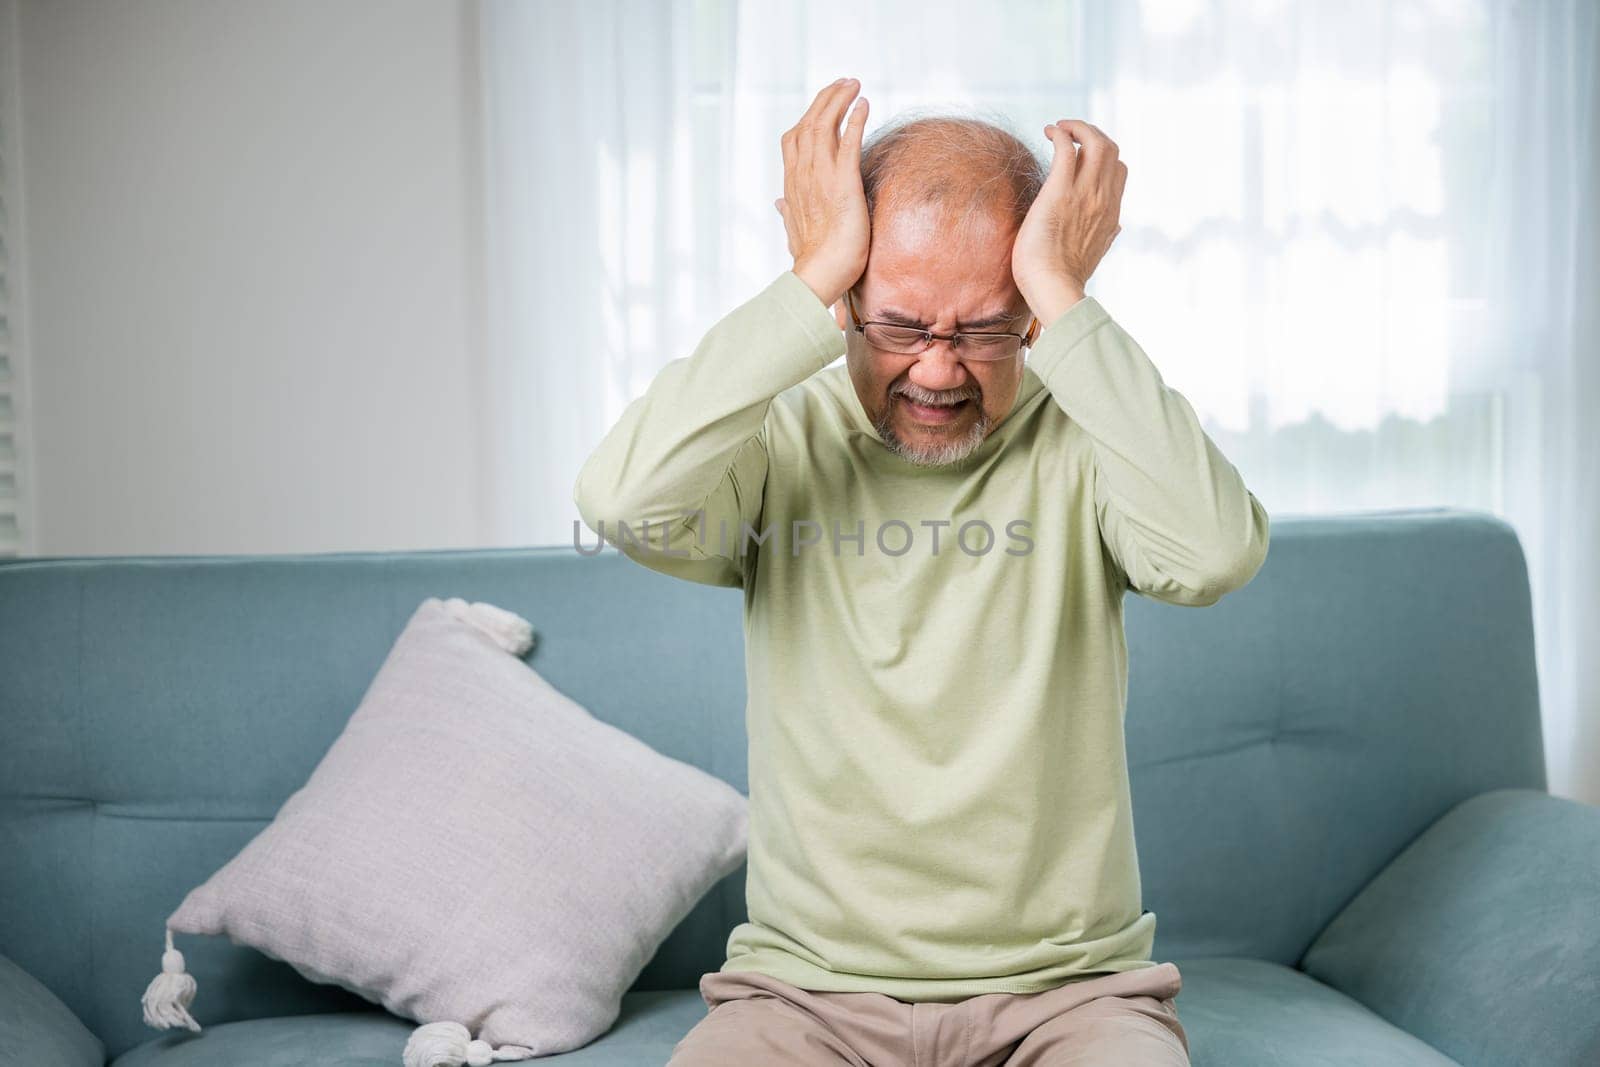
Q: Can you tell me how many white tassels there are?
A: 3